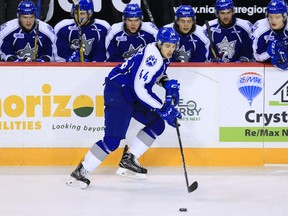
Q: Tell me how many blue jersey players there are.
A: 7